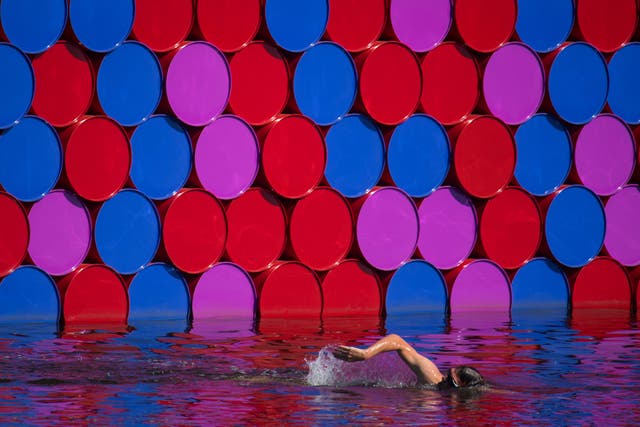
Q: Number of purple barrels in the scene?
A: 11